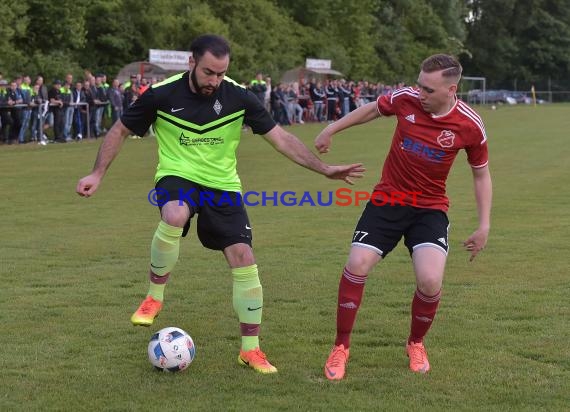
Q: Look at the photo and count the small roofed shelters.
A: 2